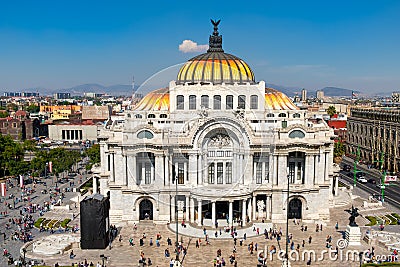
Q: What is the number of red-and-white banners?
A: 3